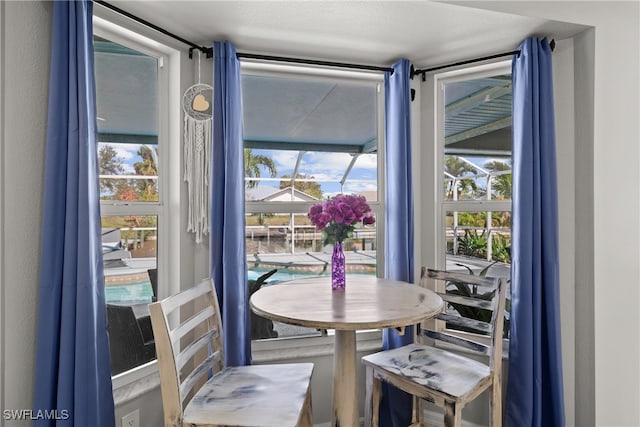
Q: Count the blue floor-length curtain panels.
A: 4